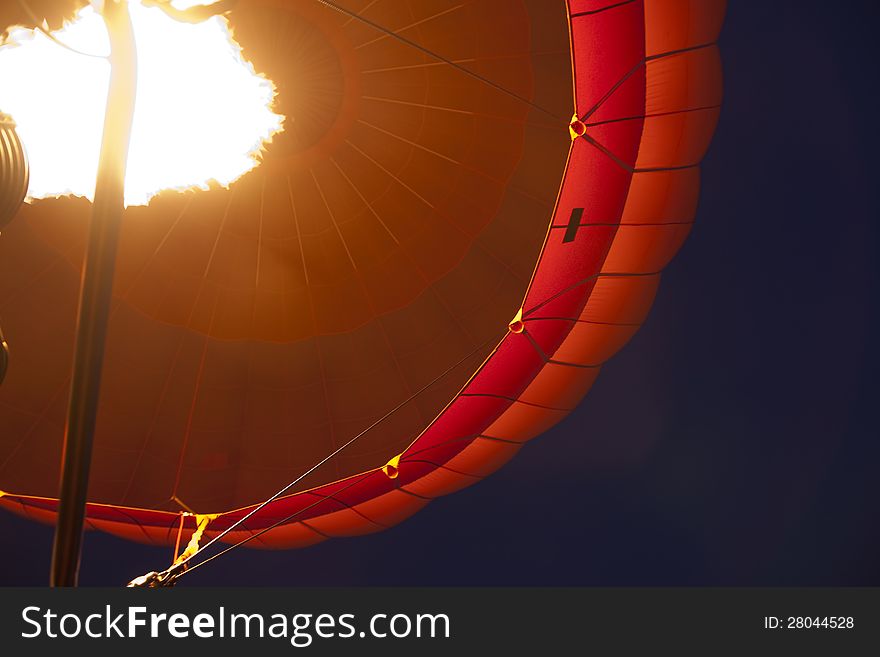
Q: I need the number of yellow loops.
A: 3